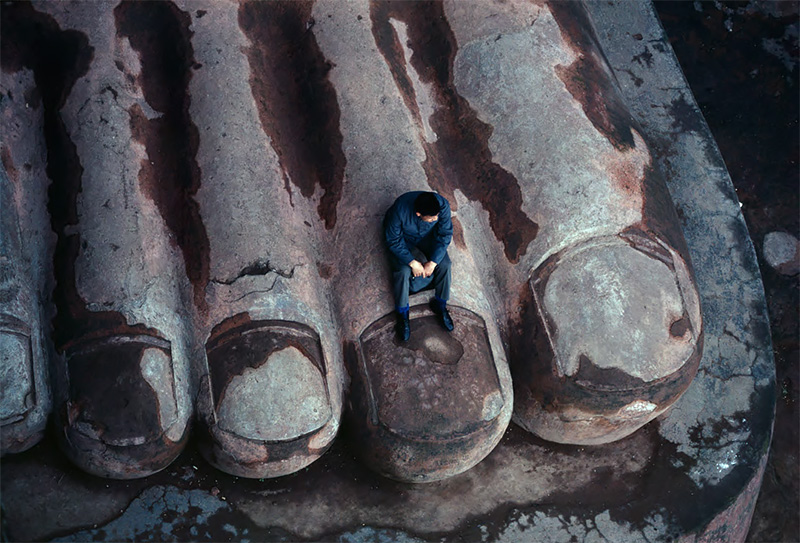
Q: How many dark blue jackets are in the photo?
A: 1